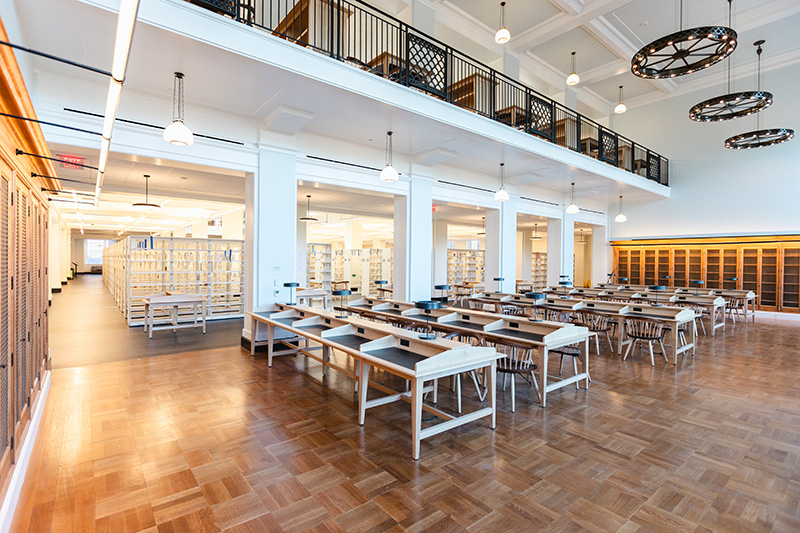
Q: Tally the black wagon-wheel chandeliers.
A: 3